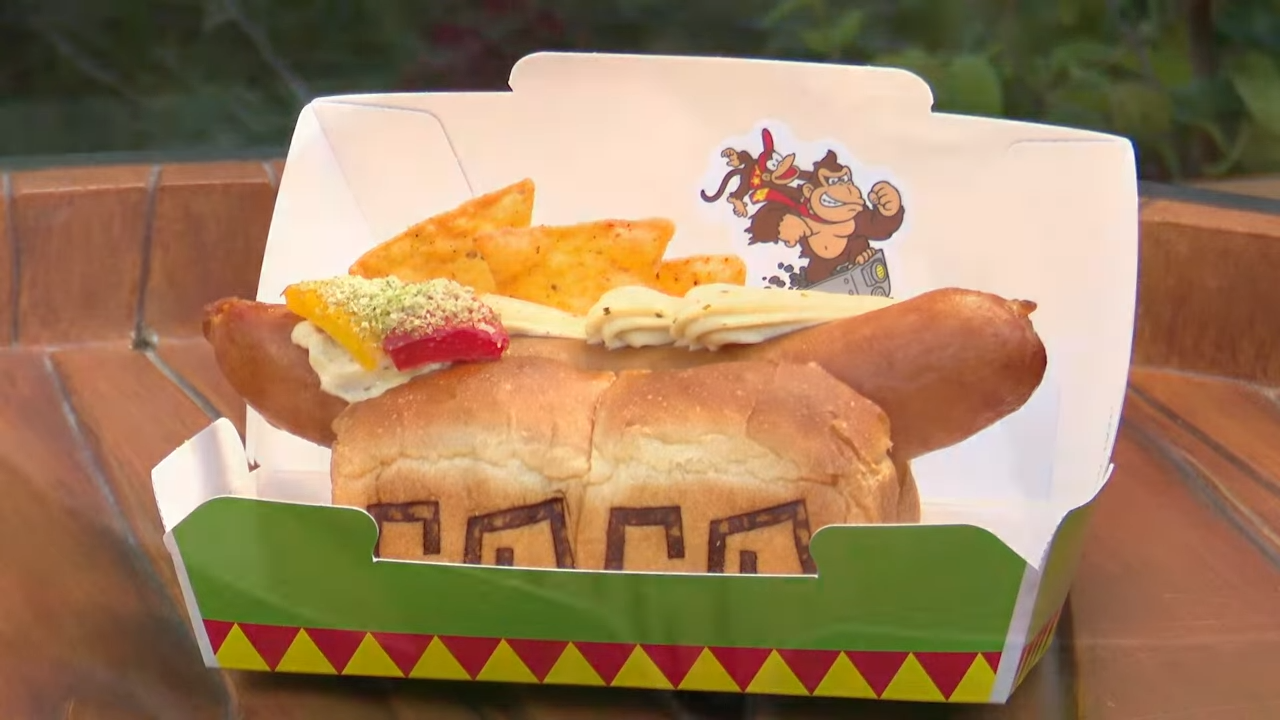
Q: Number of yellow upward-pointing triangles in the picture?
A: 12